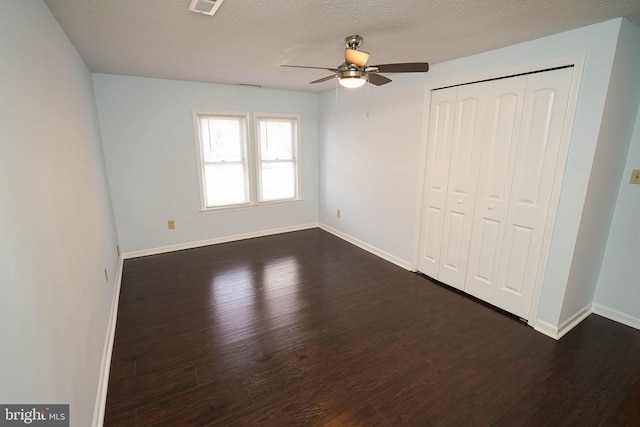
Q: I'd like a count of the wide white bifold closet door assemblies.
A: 1